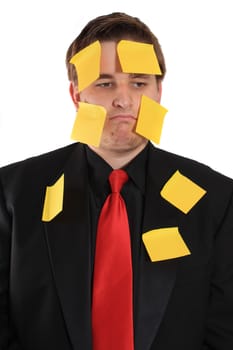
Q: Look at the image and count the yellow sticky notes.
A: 7